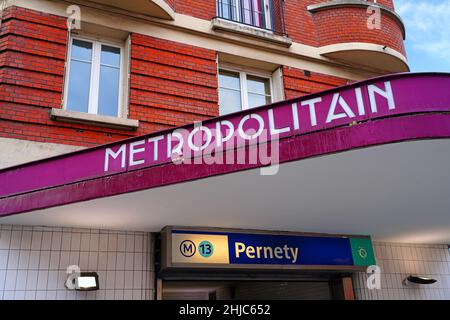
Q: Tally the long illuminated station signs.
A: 1